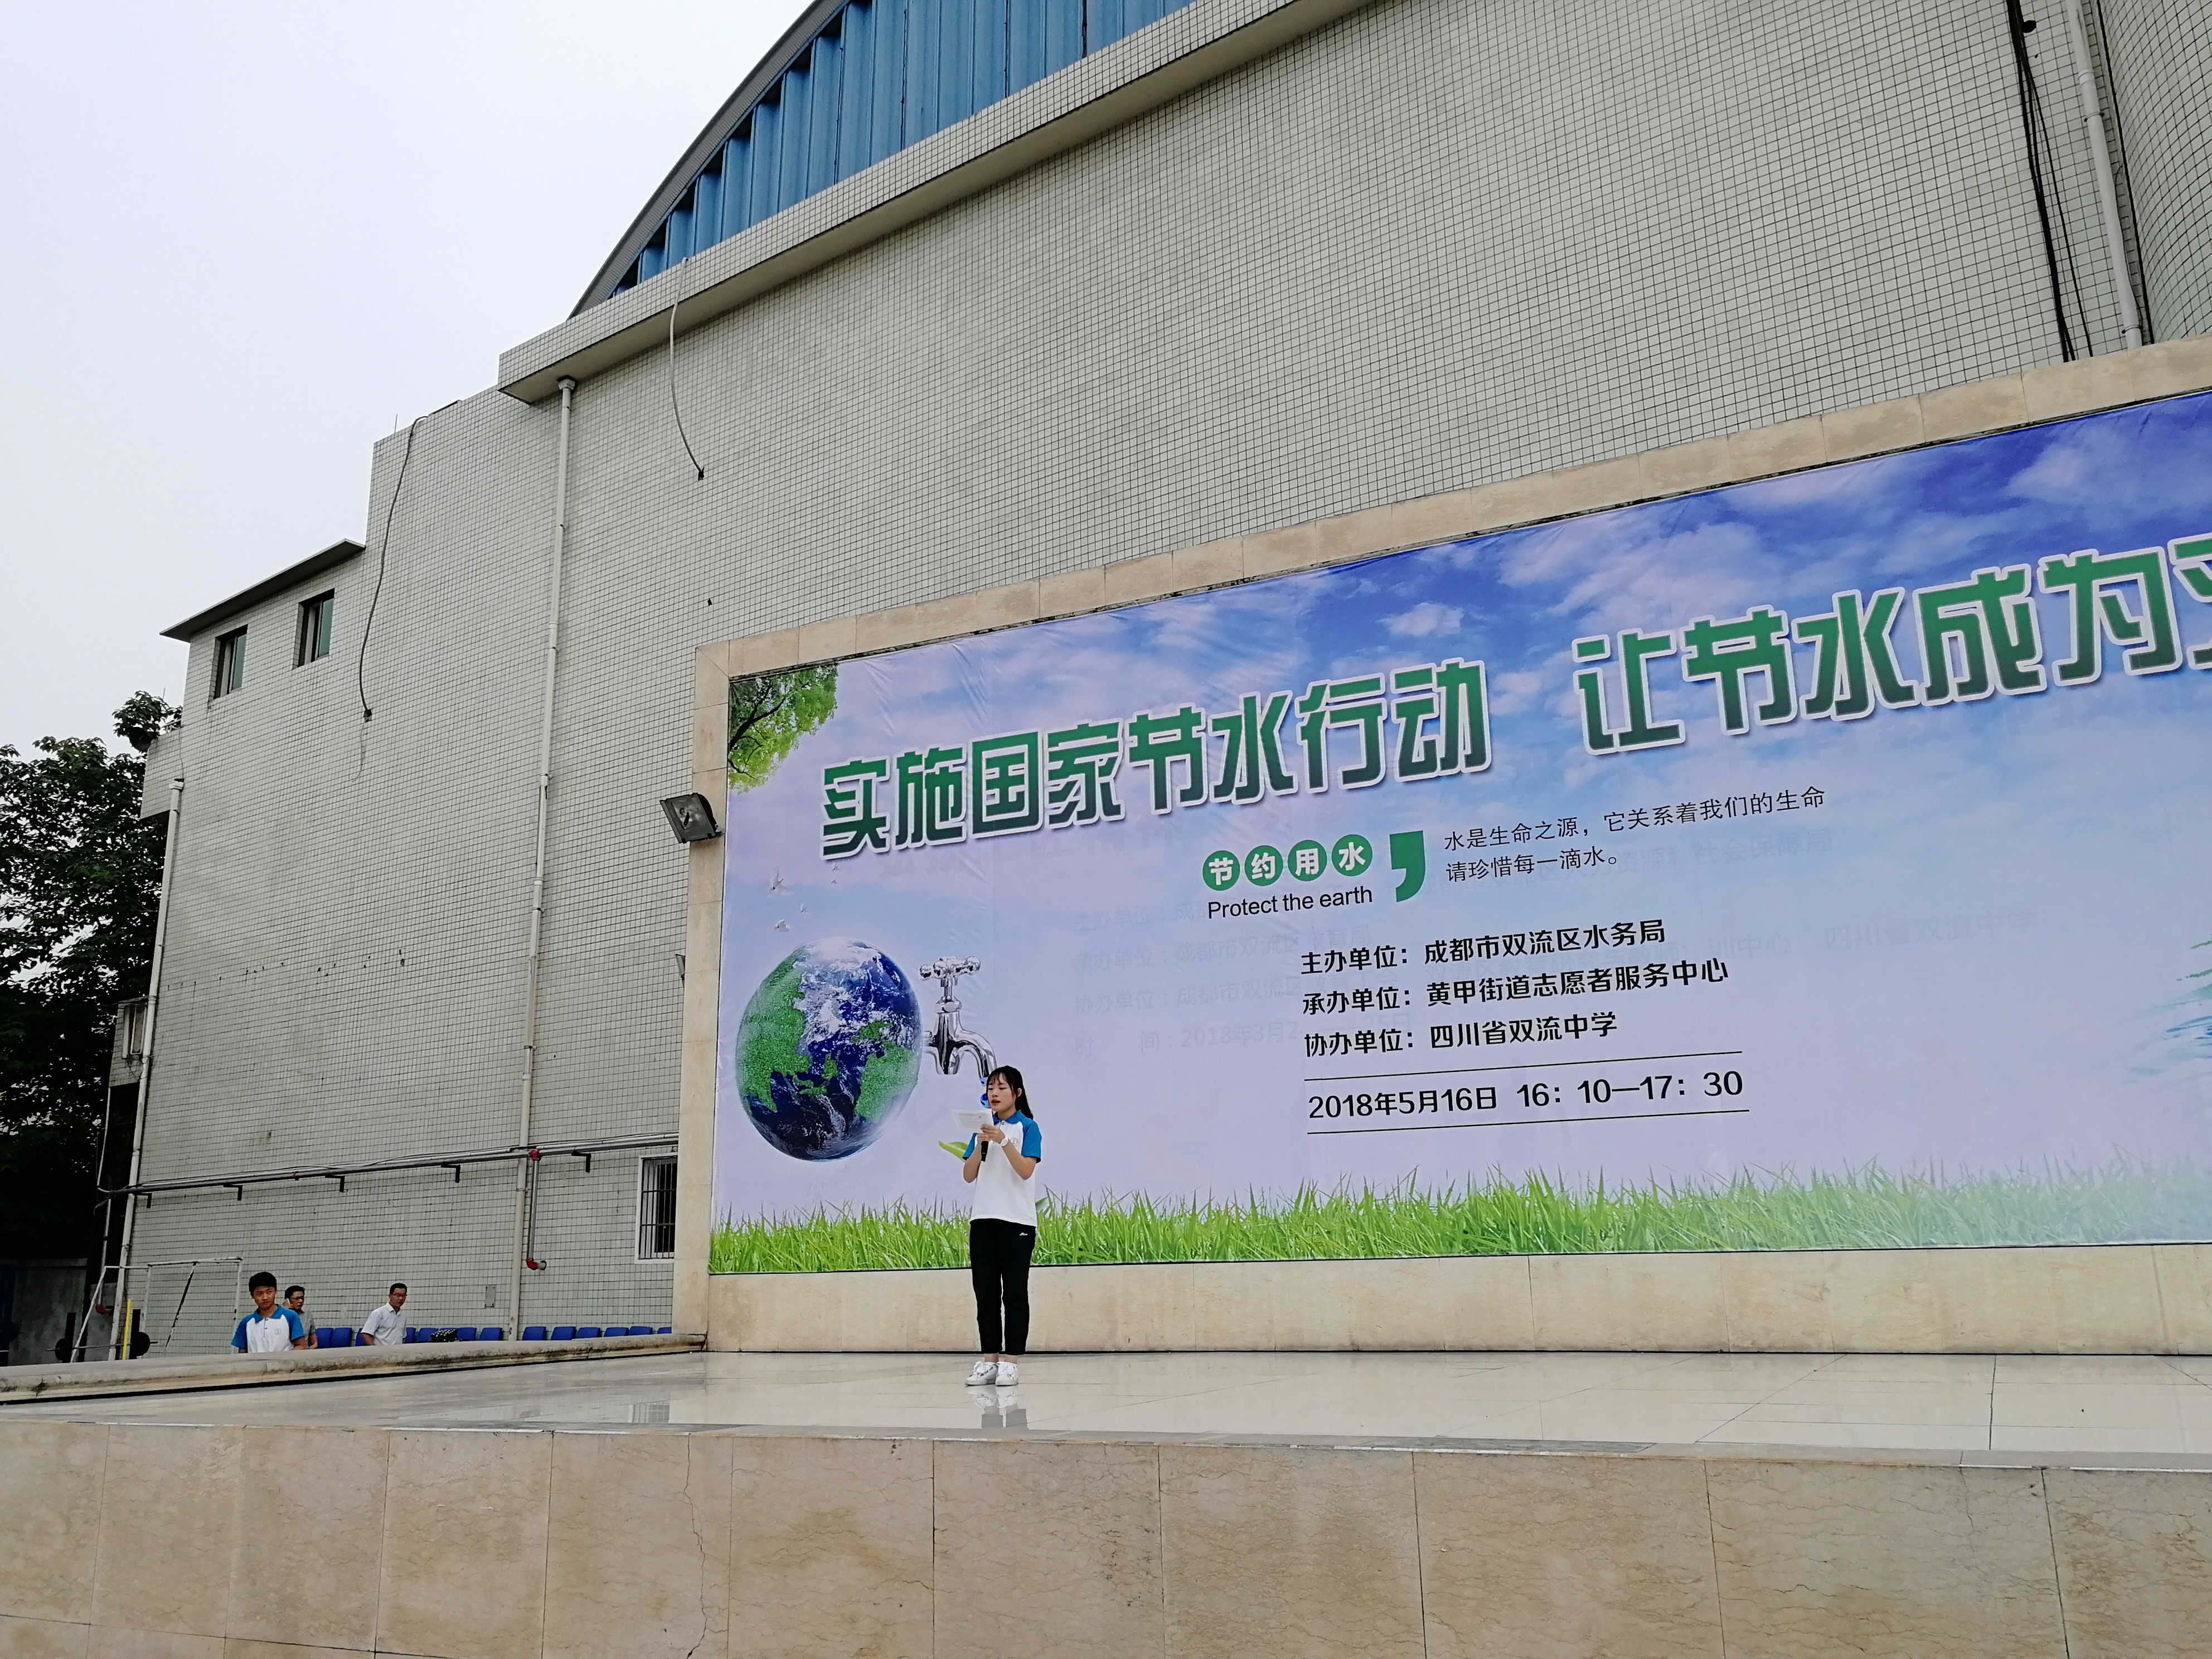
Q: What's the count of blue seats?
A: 14